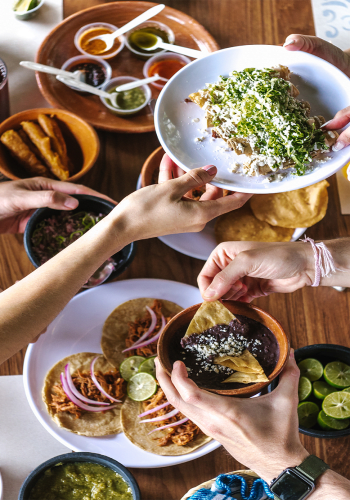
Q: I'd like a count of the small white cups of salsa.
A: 5